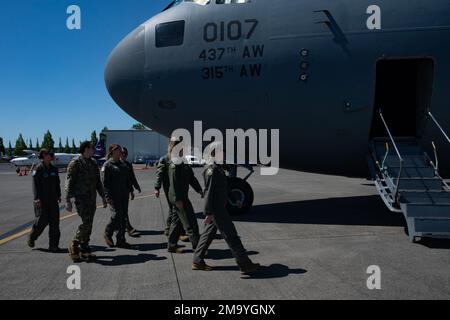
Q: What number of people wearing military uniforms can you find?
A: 7